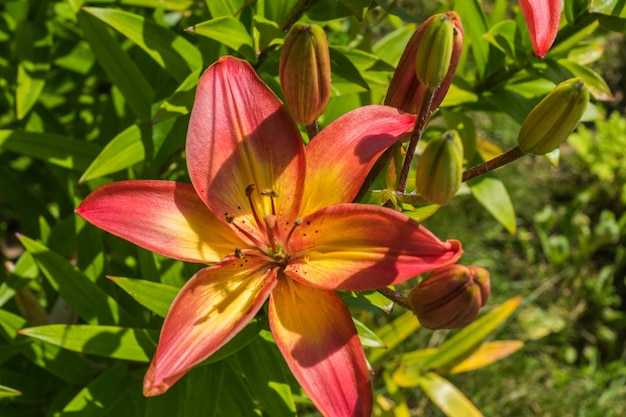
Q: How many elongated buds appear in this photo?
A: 6